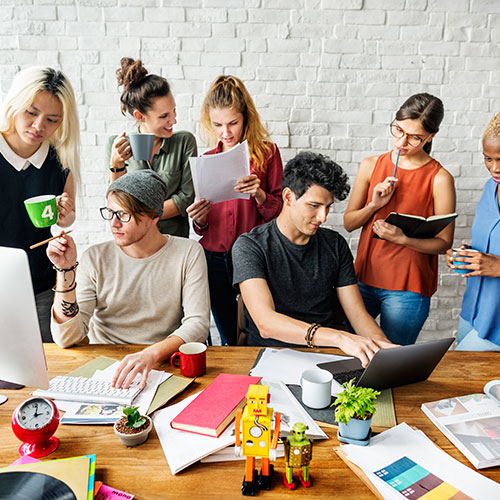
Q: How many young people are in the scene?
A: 7